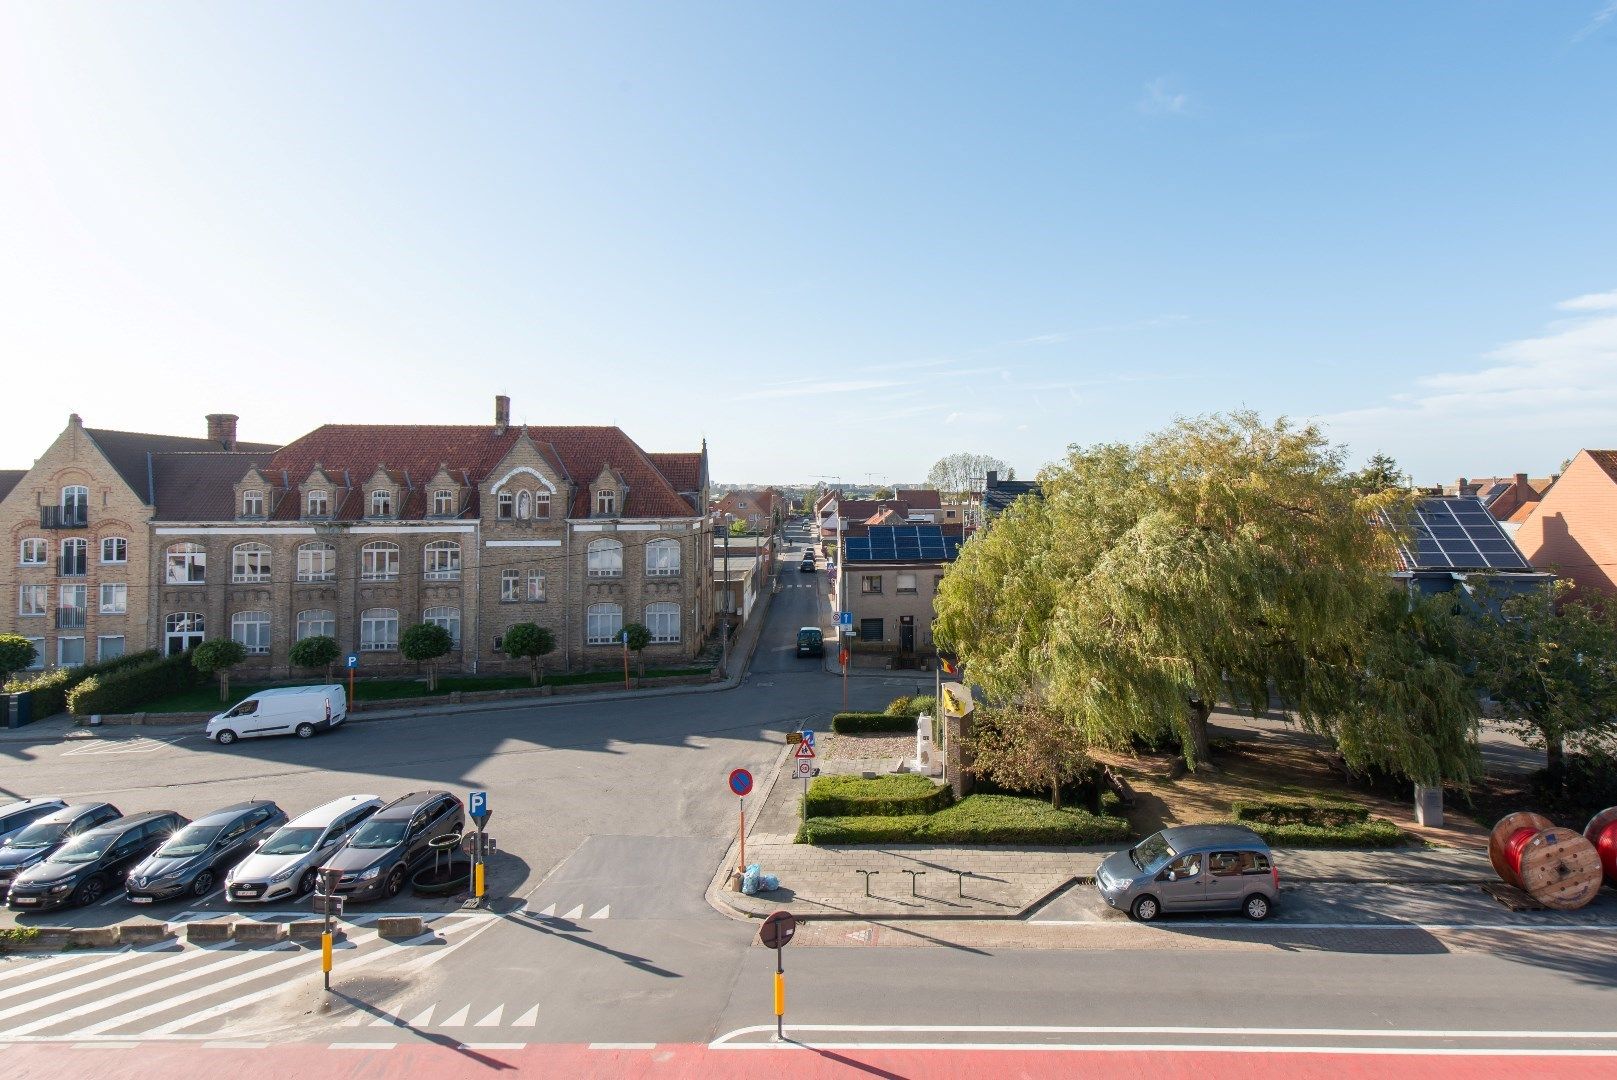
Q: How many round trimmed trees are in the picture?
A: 6